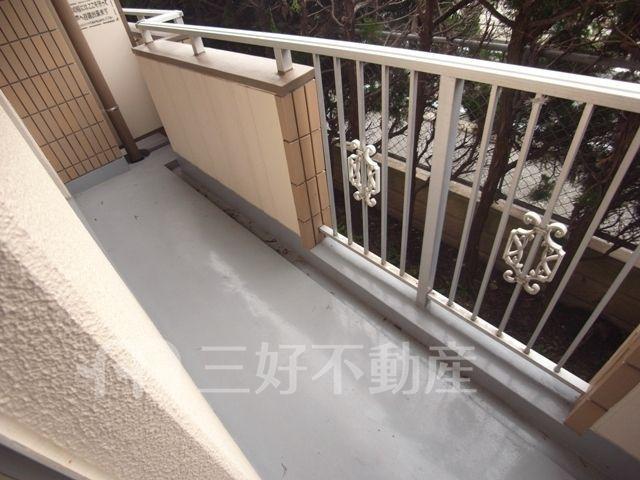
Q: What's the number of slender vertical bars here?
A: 10